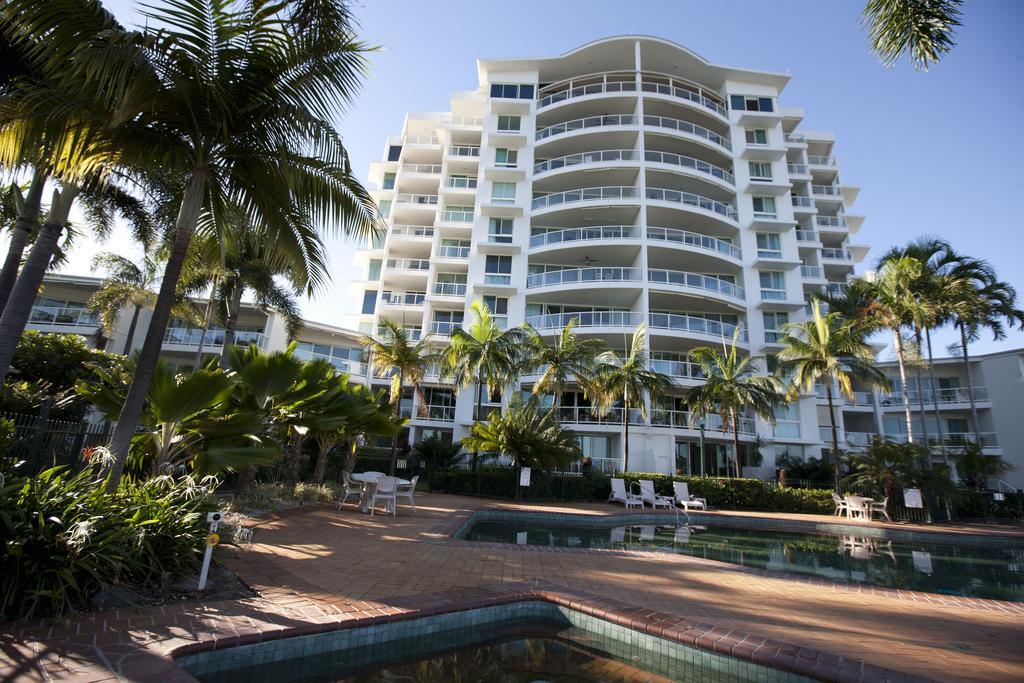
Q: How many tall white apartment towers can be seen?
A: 1